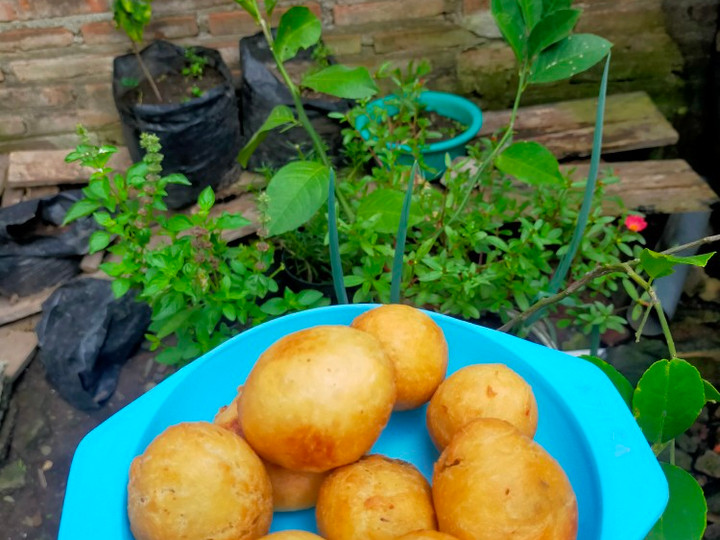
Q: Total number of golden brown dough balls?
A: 9